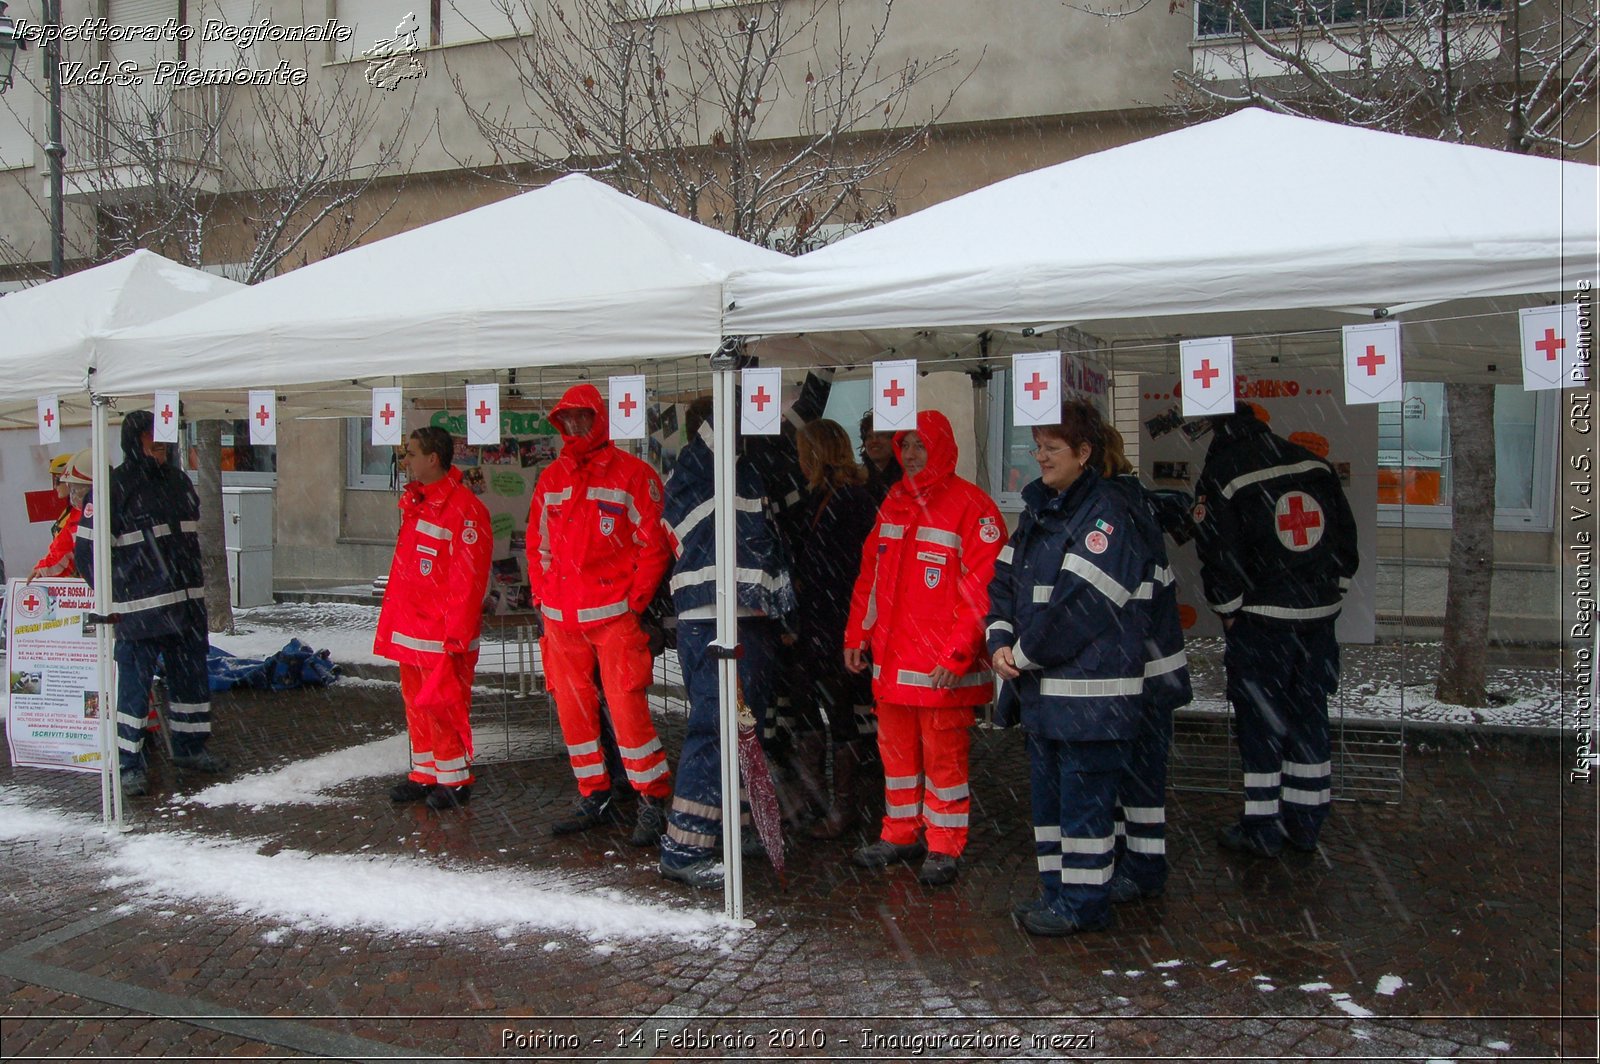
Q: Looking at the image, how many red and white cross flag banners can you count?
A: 12